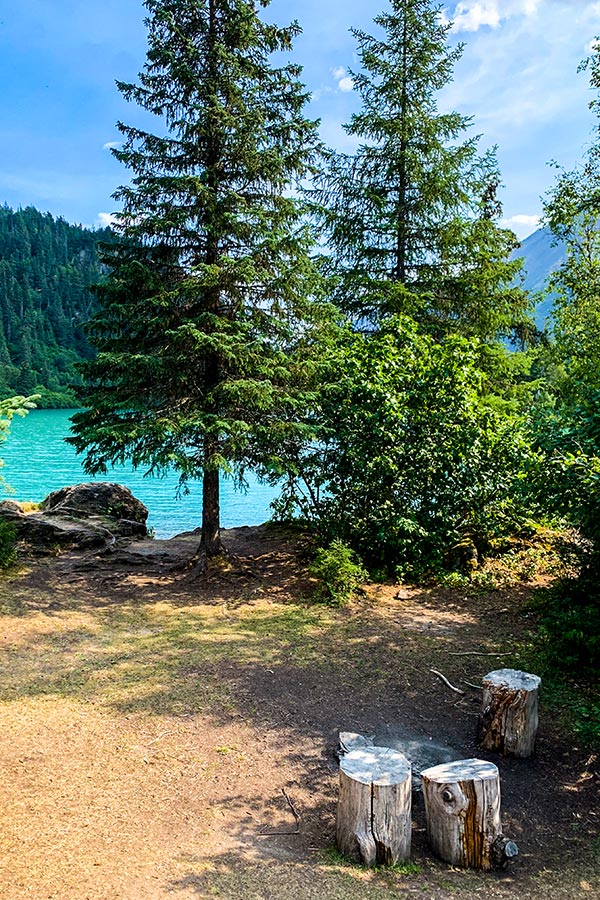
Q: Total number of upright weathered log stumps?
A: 3